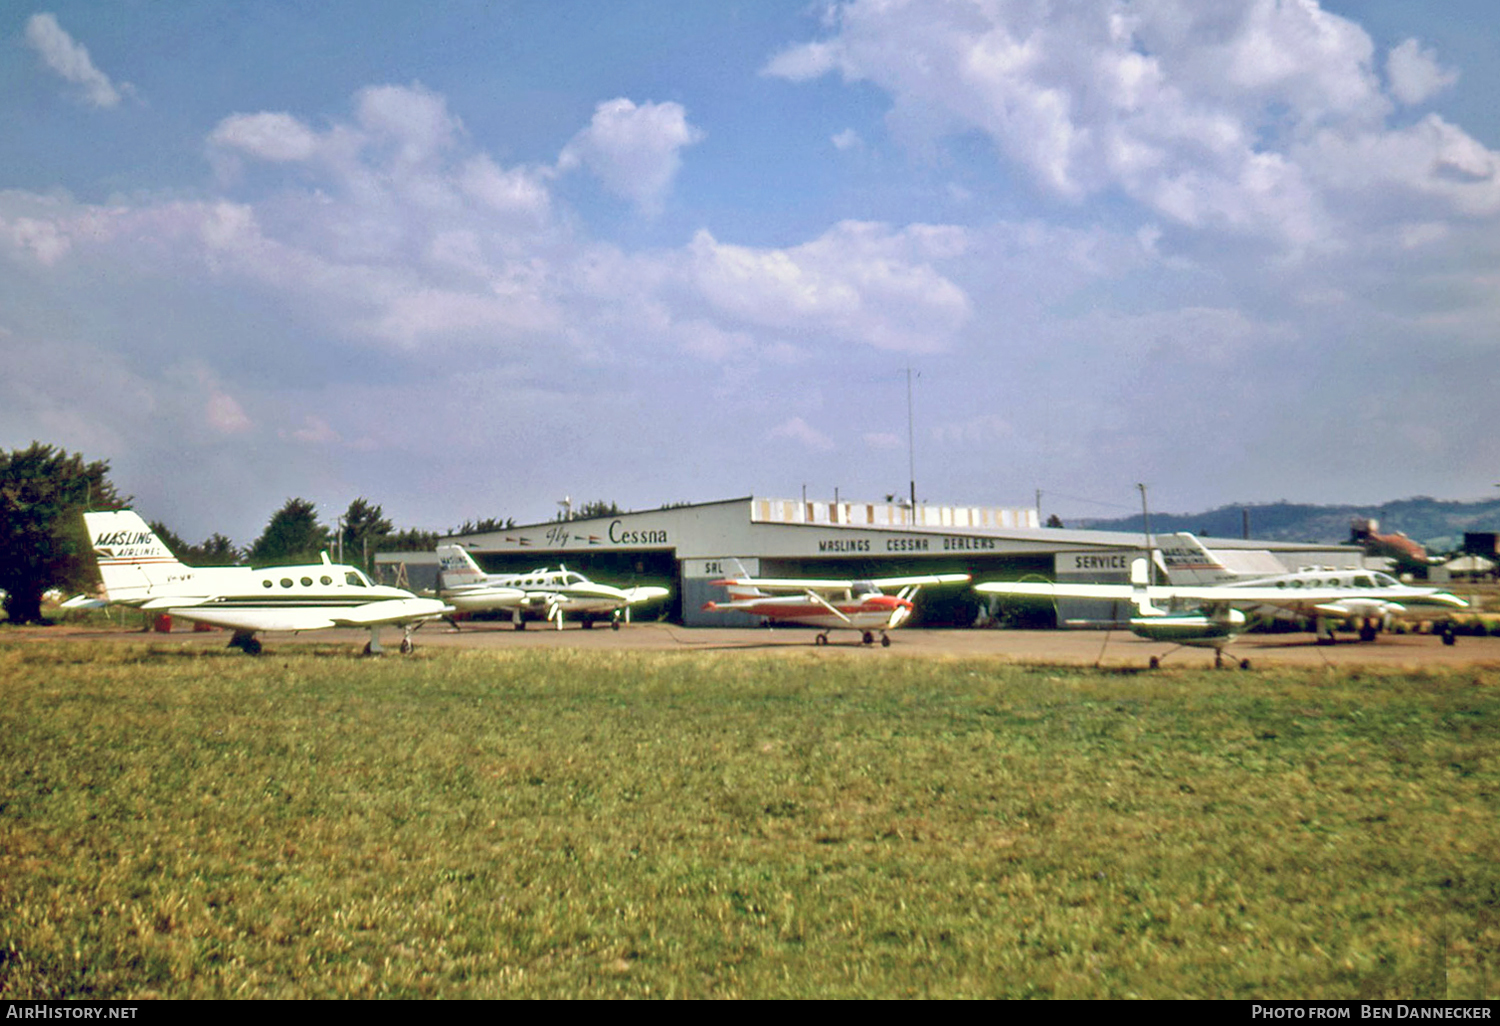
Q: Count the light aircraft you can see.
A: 5